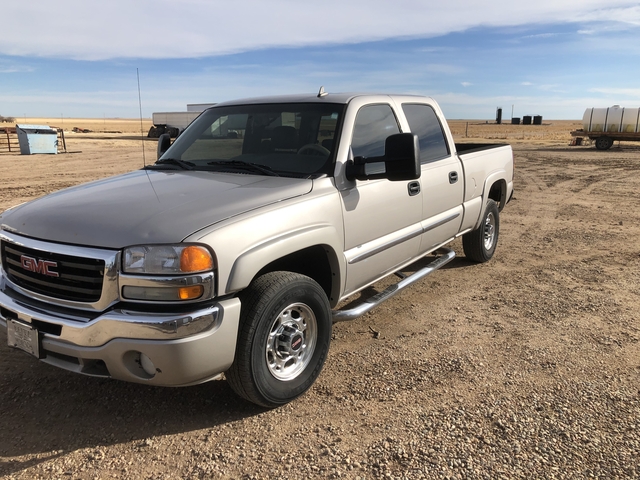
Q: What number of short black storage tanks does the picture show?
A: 3